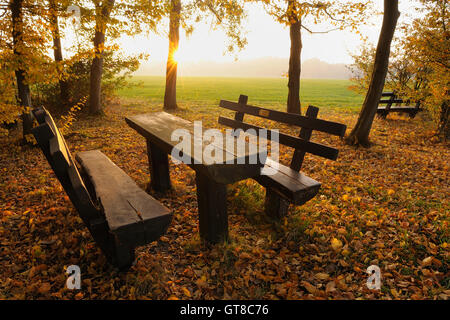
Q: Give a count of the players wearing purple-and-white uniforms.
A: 0